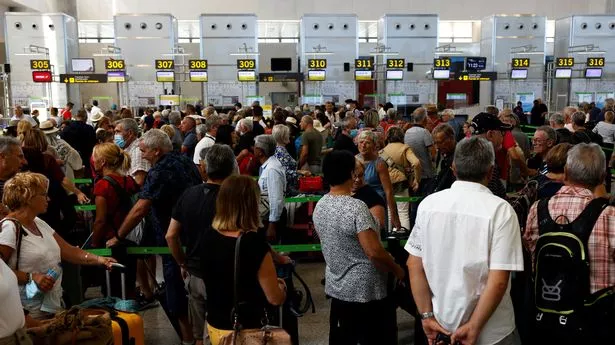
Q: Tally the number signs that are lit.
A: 12